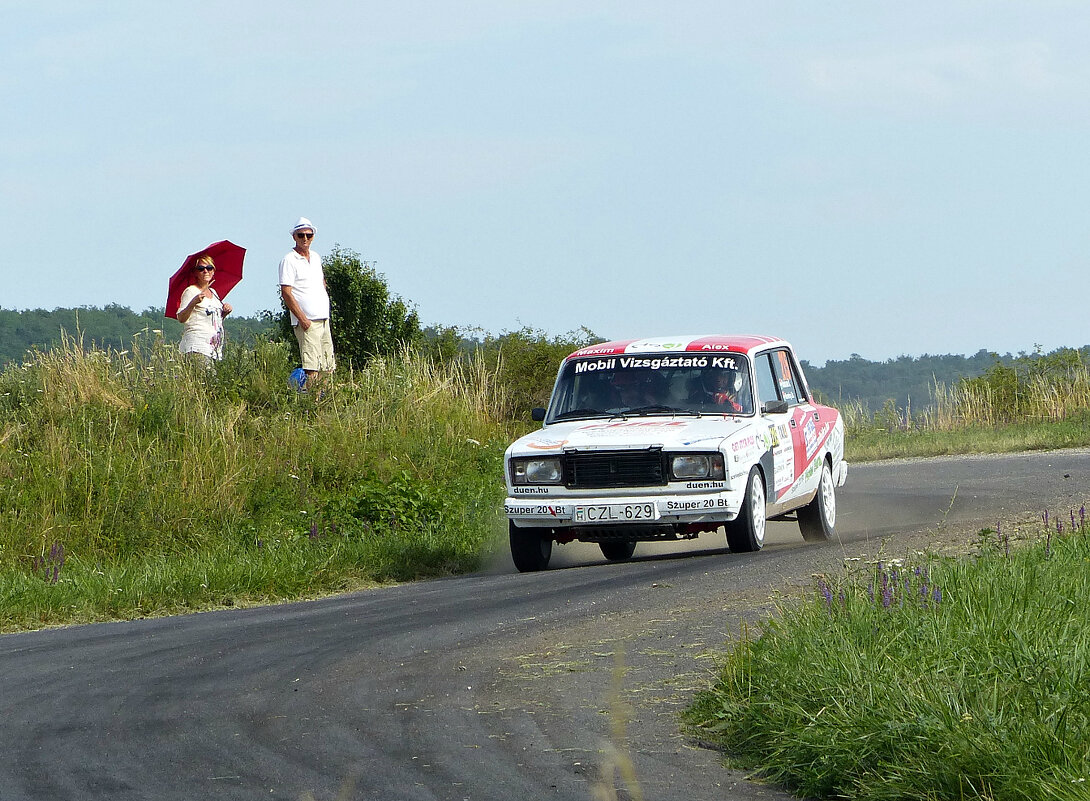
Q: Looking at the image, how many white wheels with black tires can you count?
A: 2